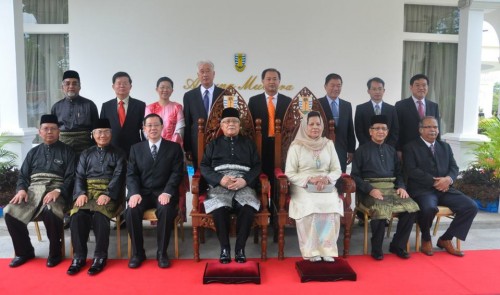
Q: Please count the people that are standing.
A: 8